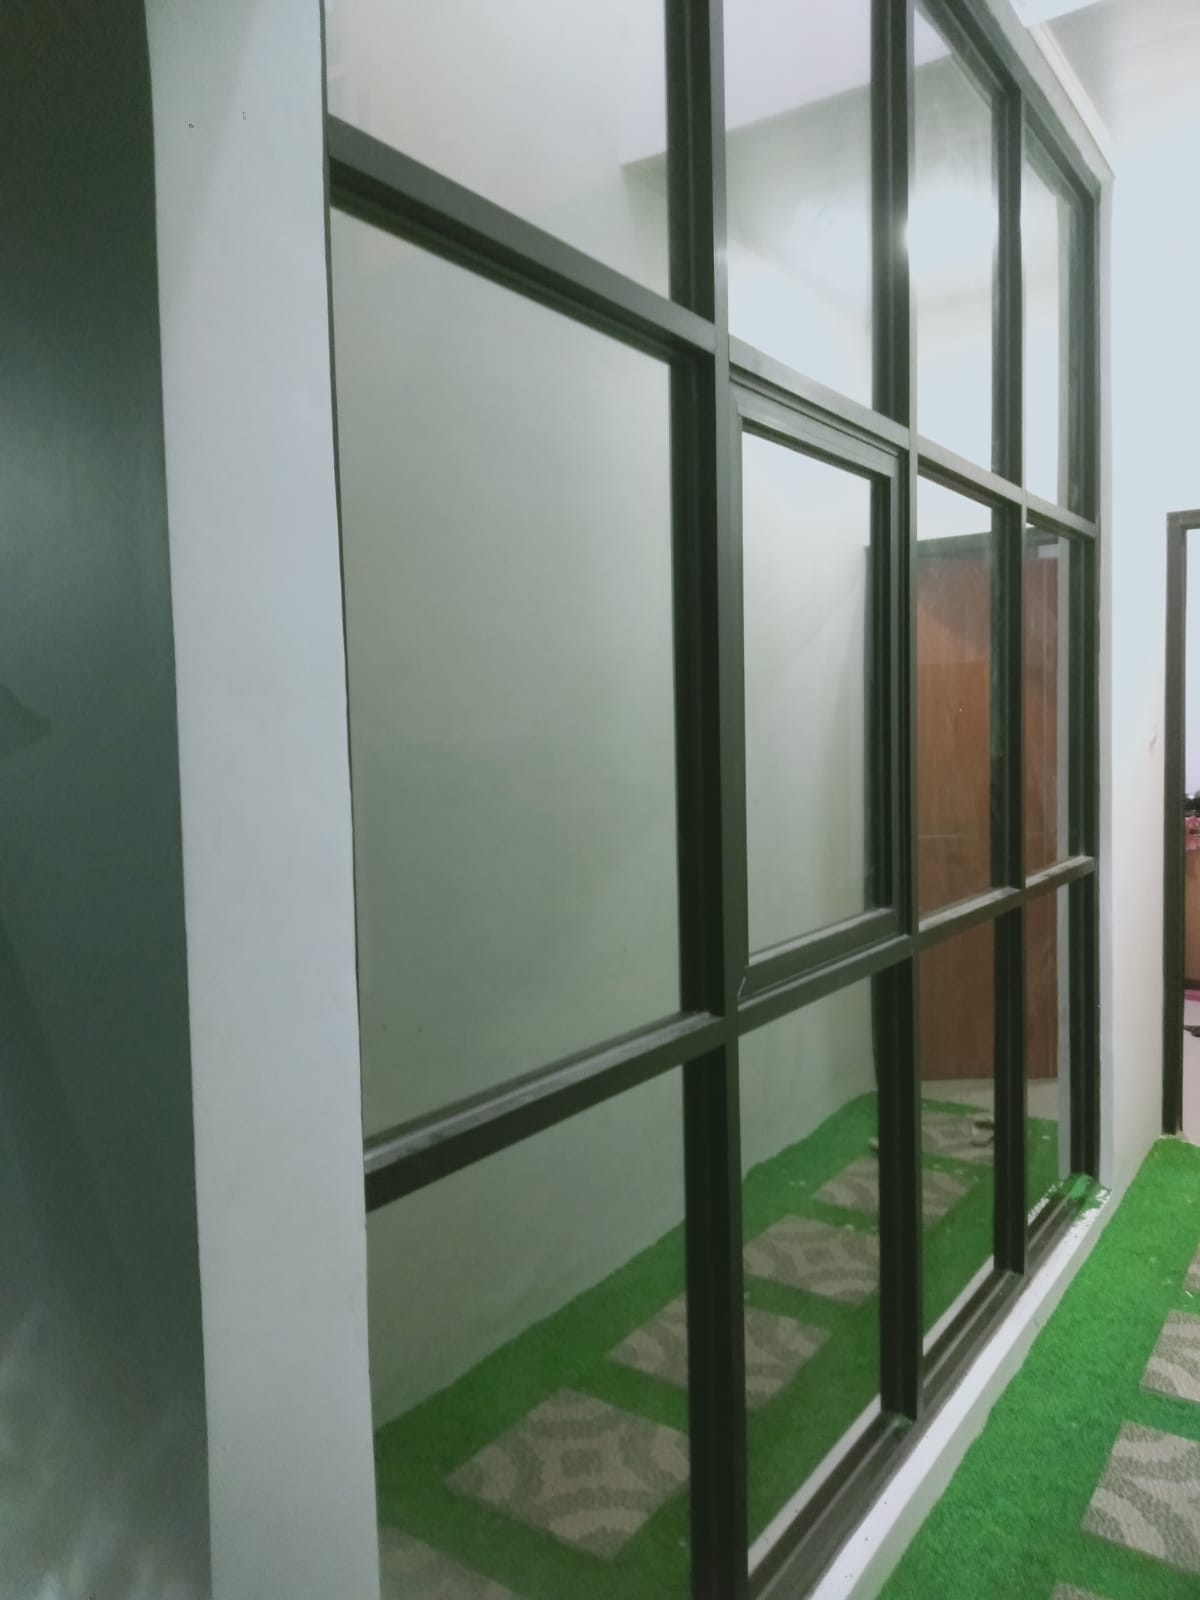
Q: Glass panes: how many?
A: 12